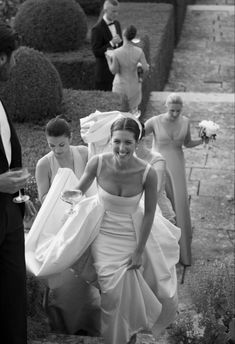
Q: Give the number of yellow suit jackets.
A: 0